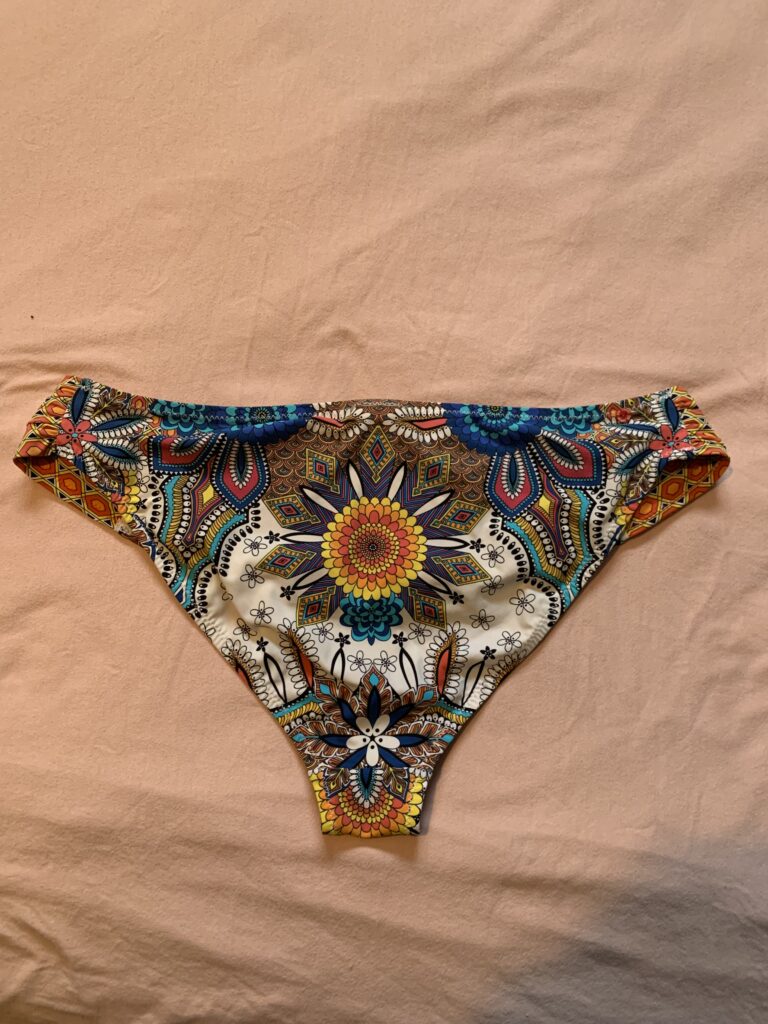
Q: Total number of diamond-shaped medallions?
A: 9